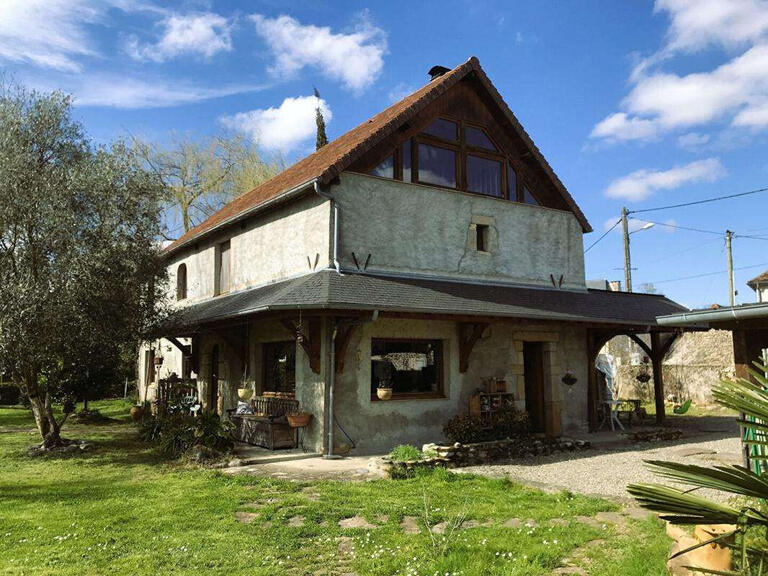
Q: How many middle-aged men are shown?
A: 0